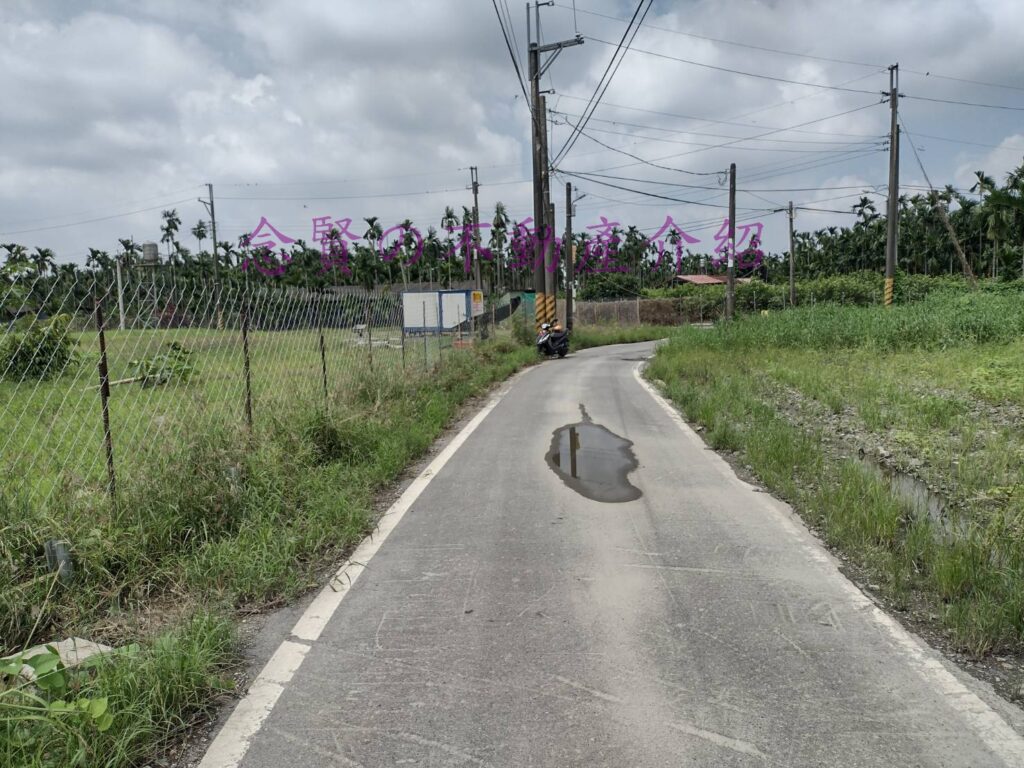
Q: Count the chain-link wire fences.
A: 1